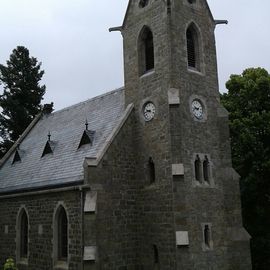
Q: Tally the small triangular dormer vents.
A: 3